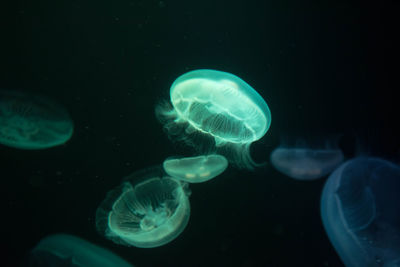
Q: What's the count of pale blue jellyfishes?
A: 2